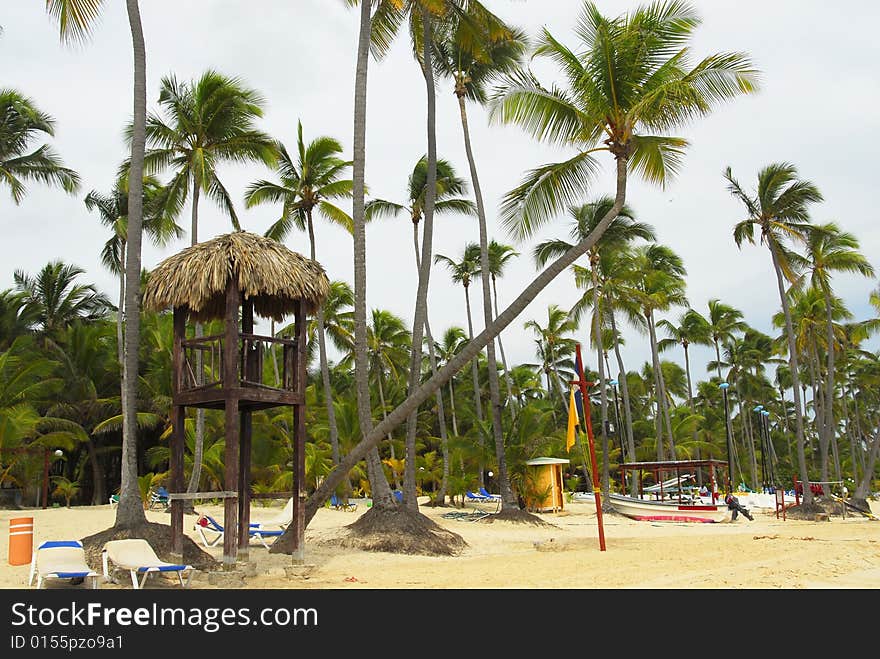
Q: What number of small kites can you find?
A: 0